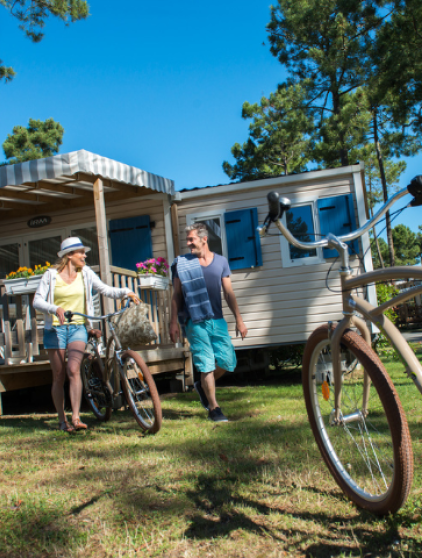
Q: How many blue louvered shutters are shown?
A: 3